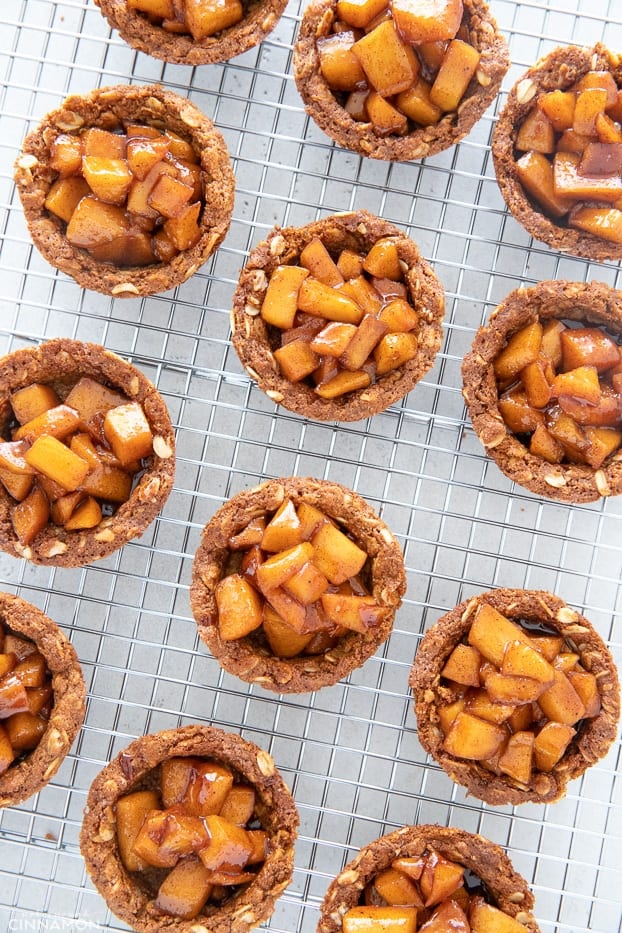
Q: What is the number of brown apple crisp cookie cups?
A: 12